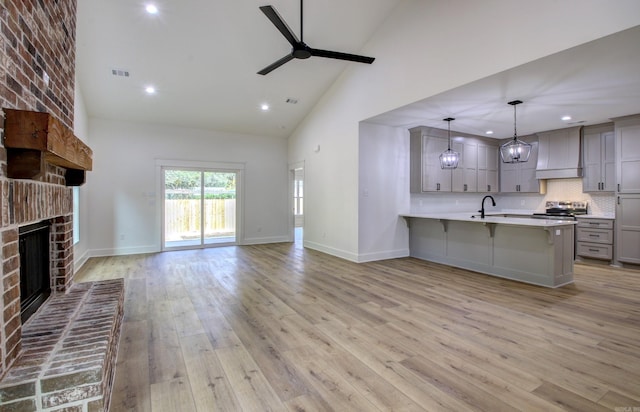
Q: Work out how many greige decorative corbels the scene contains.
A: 4